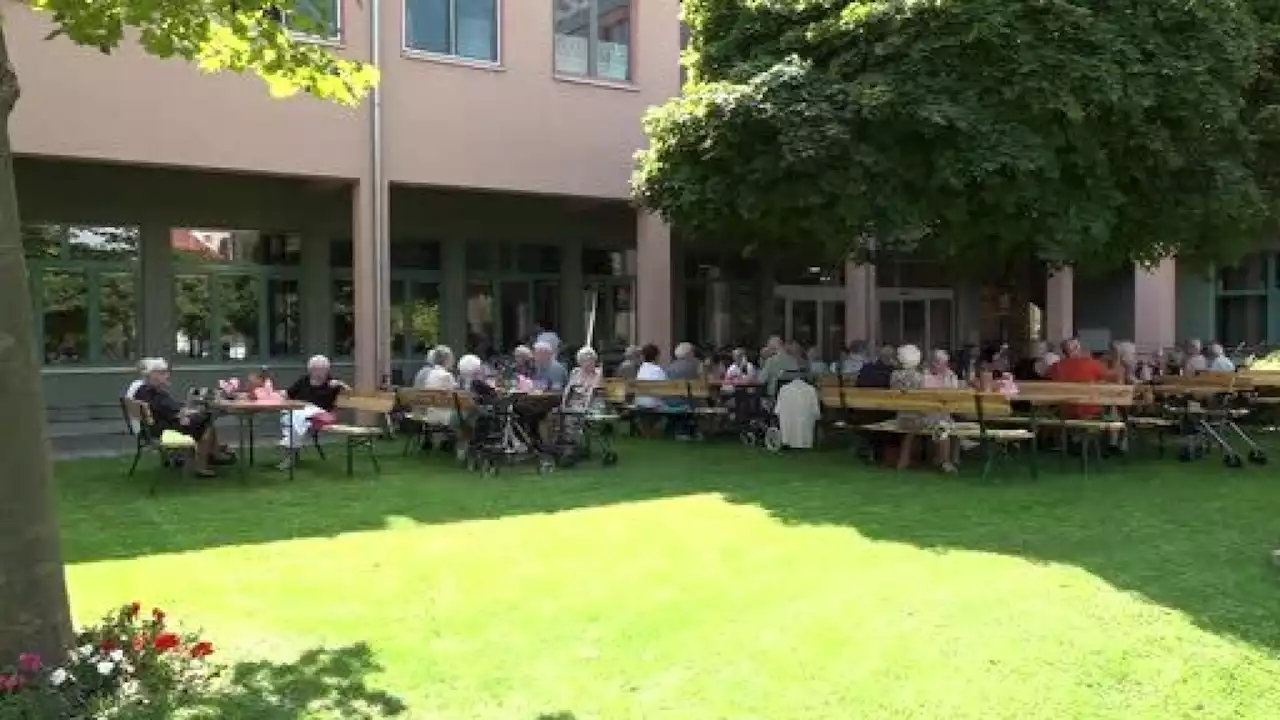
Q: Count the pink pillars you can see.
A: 5